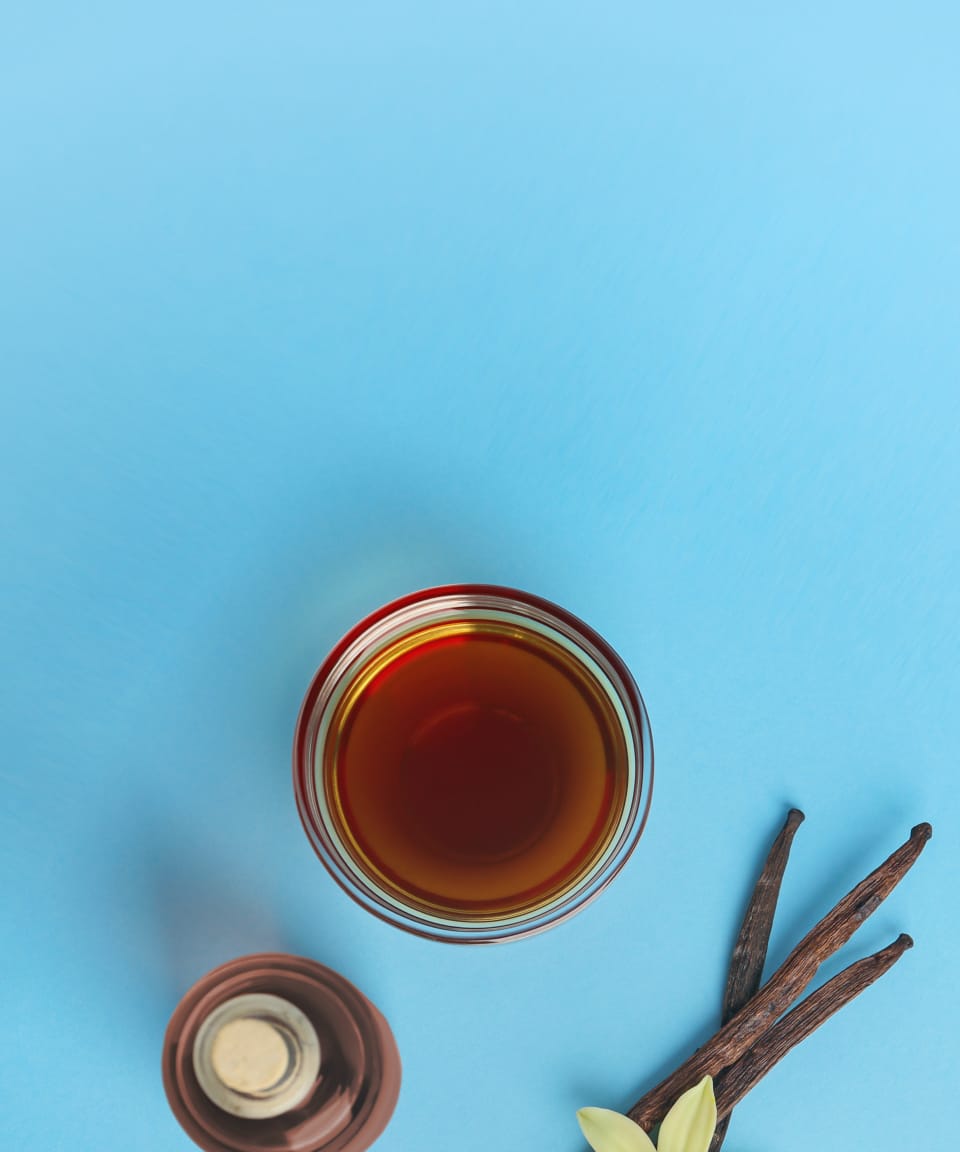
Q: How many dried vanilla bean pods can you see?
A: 3